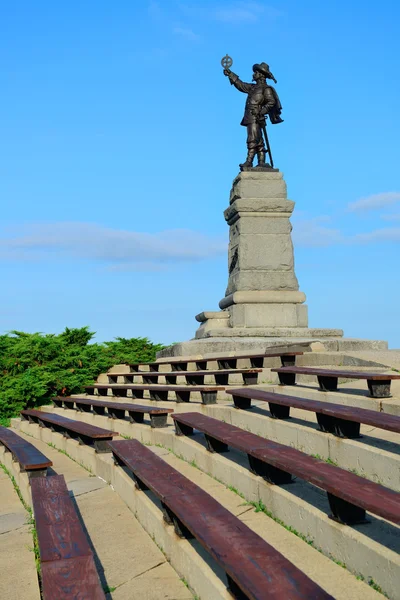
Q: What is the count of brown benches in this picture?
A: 11